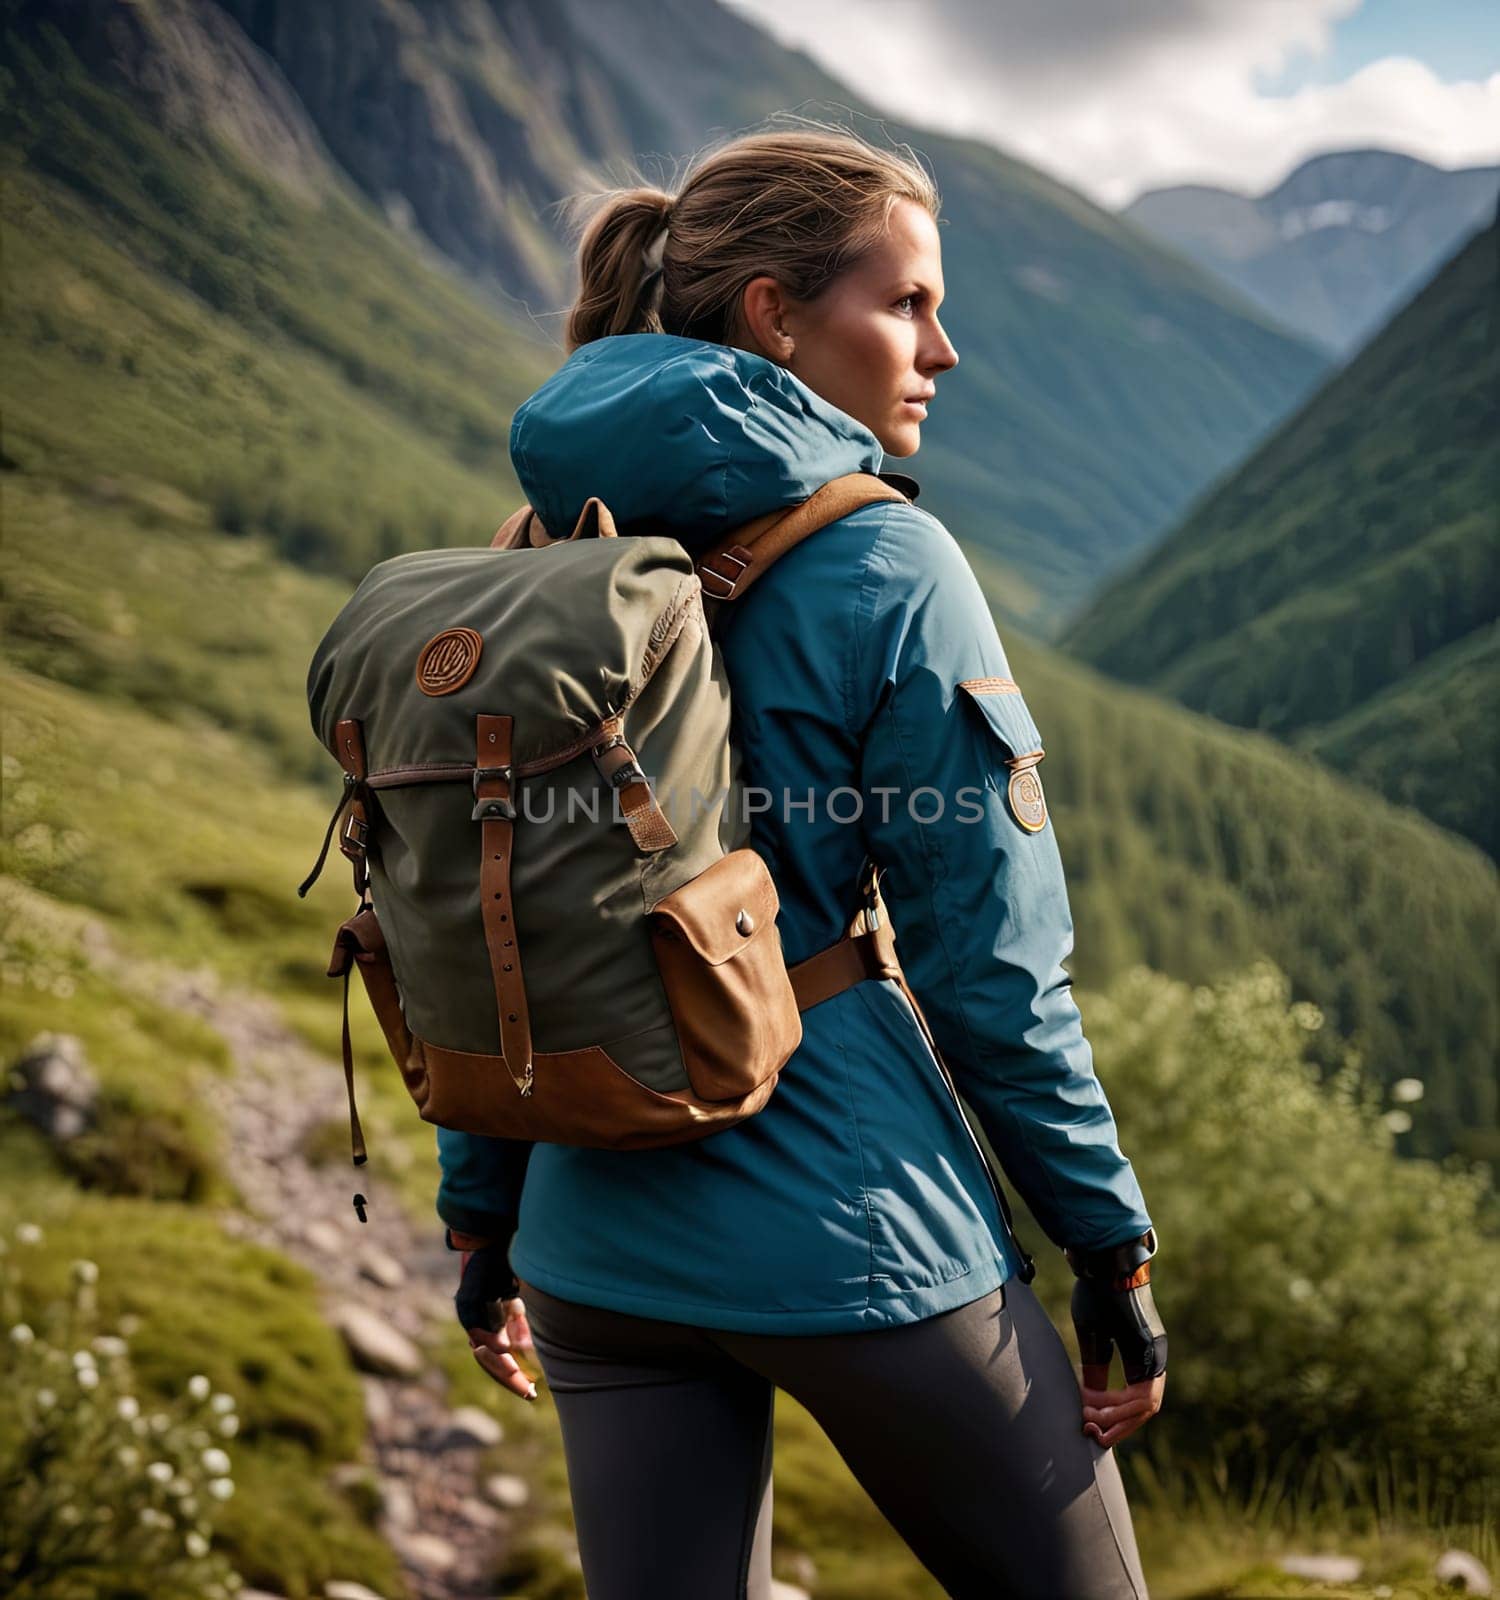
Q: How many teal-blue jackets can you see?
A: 1